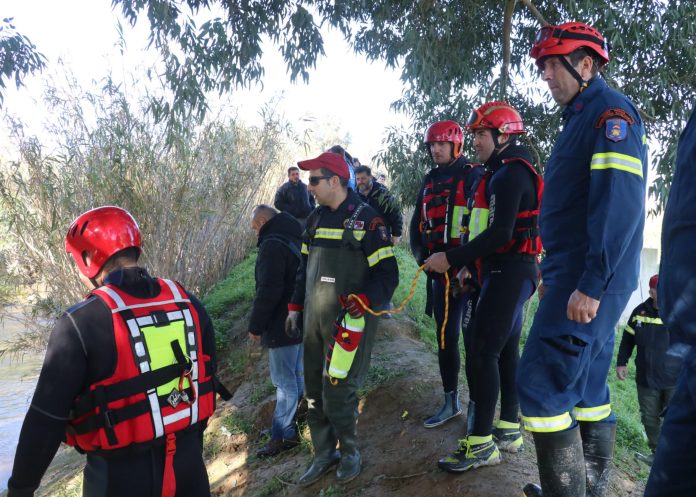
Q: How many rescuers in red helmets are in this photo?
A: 4